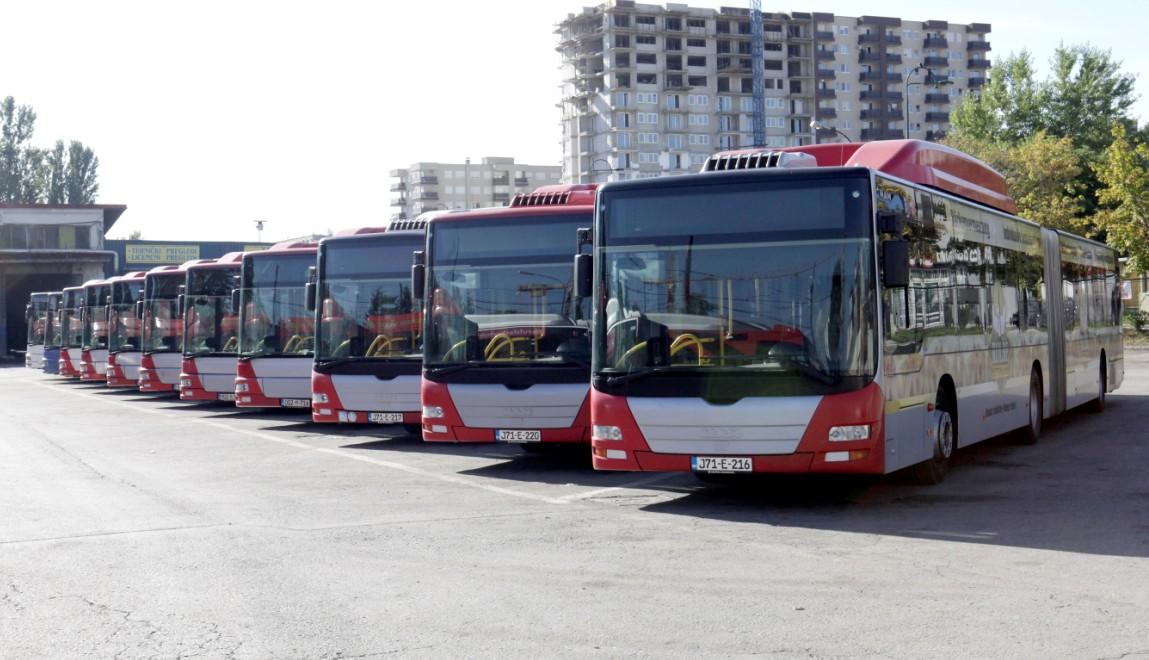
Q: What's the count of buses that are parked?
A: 11